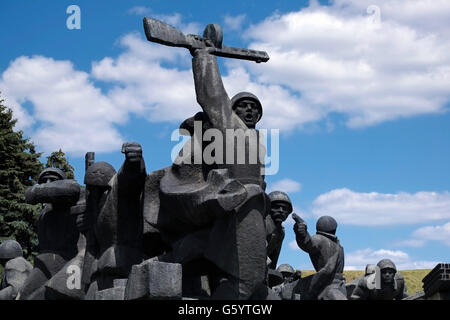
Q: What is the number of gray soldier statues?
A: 8